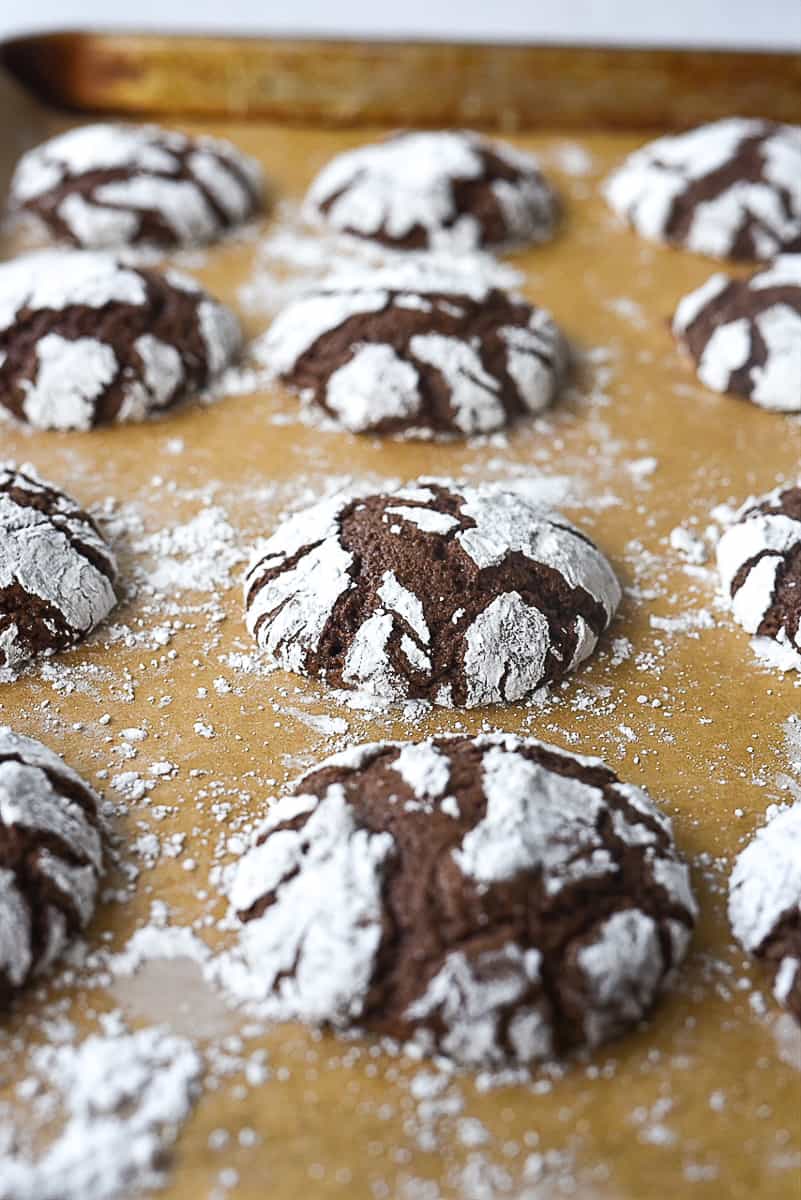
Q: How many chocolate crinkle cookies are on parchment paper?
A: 12